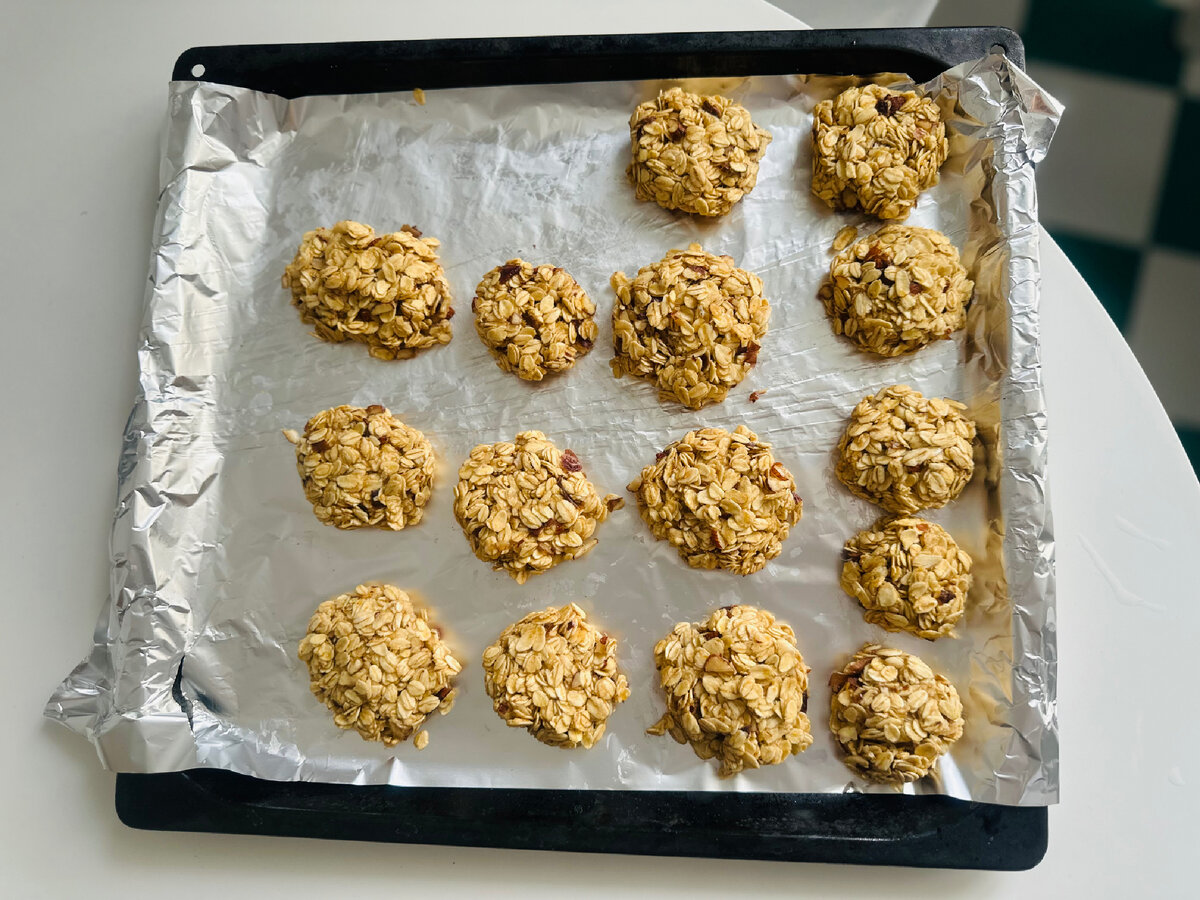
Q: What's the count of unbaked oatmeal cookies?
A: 15